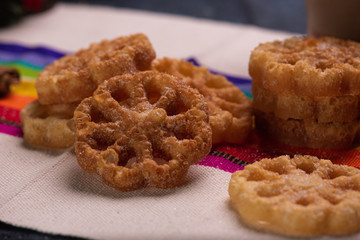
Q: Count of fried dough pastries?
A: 8